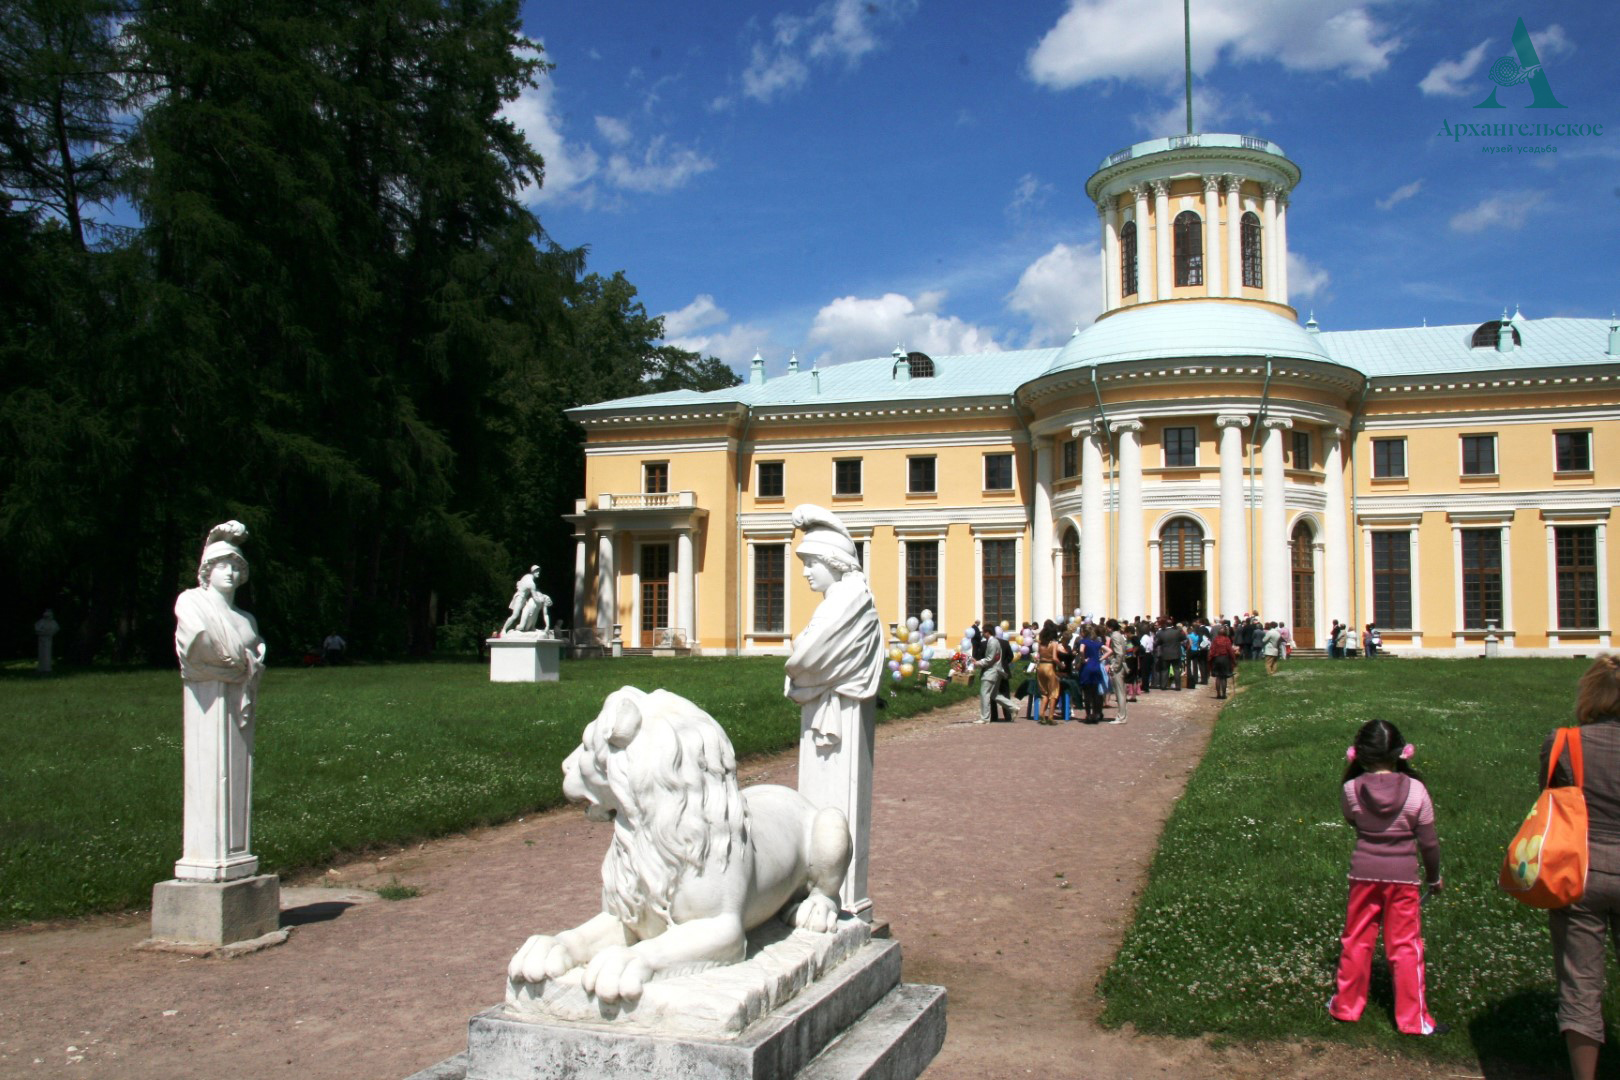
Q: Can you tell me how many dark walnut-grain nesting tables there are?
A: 0